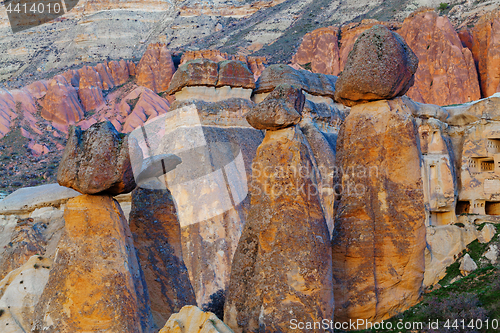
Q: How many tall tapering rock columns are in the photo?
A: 4